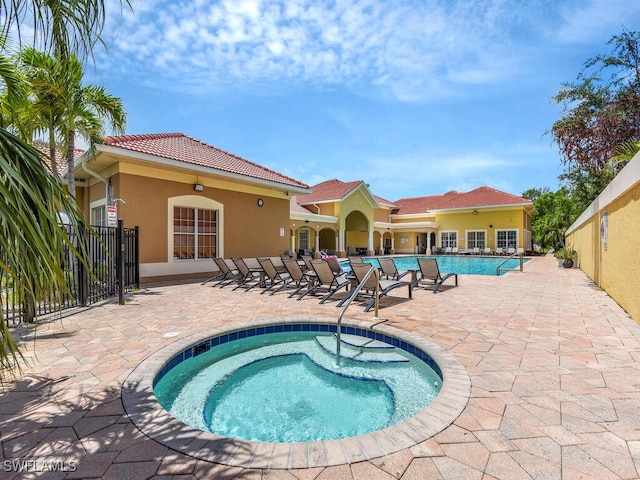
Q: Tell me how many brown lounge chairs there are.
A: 12